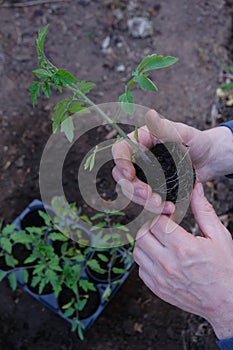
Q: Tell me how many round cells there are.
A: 6